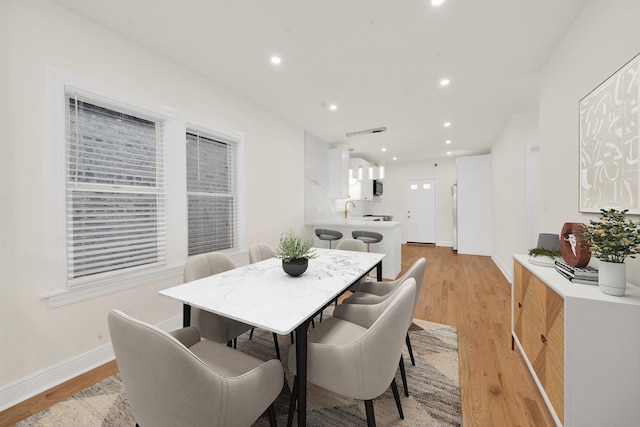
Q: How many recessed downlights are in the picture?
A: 9